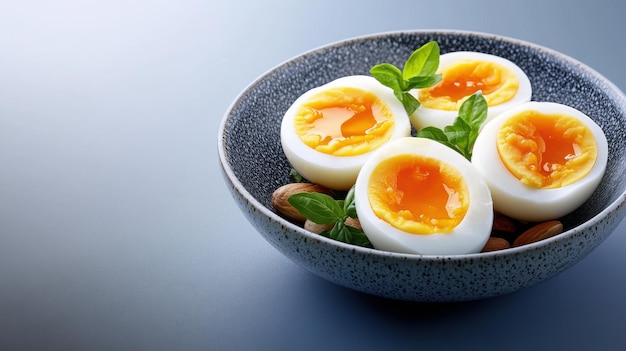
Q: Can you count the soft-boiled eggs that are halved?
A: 4